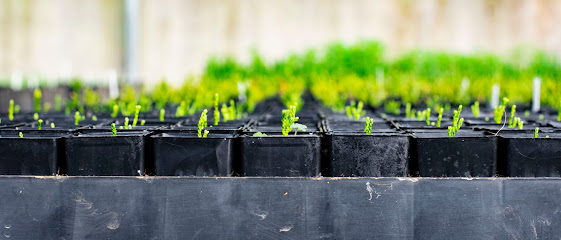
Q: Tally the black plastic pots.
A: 7